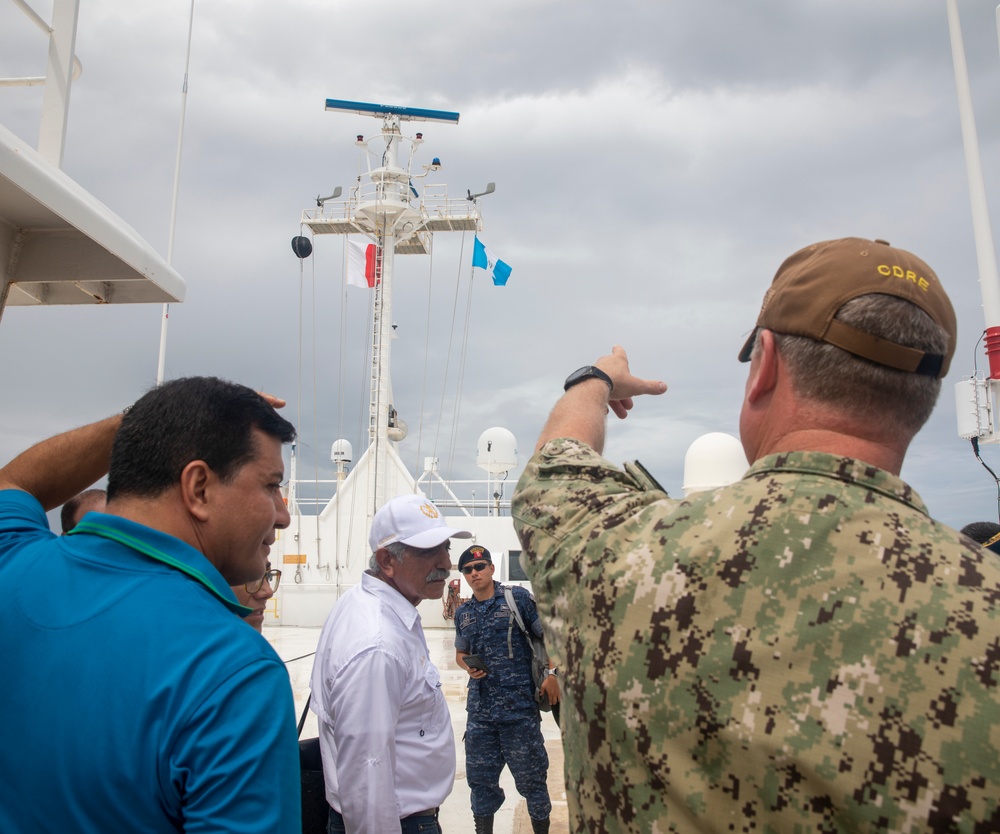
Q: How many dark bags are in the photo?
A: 2